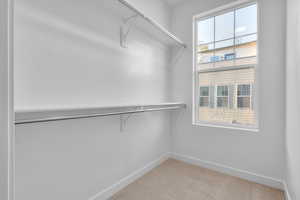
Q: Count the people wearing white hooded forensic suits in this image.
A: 0